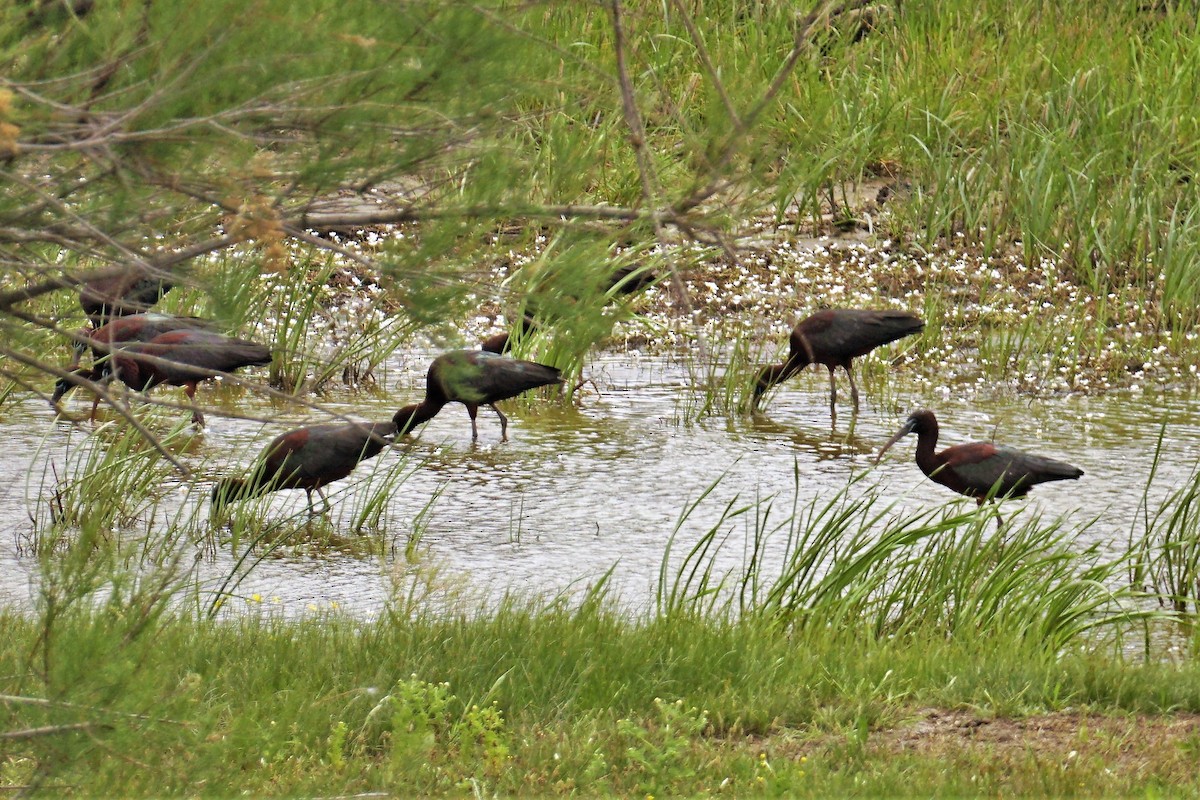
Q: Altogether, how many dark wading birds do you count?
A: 8